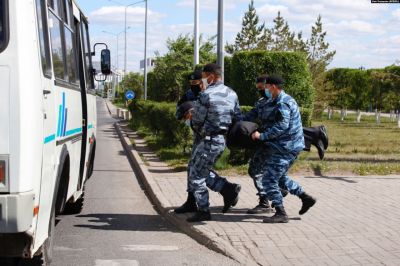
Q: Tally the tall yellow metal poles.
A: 0